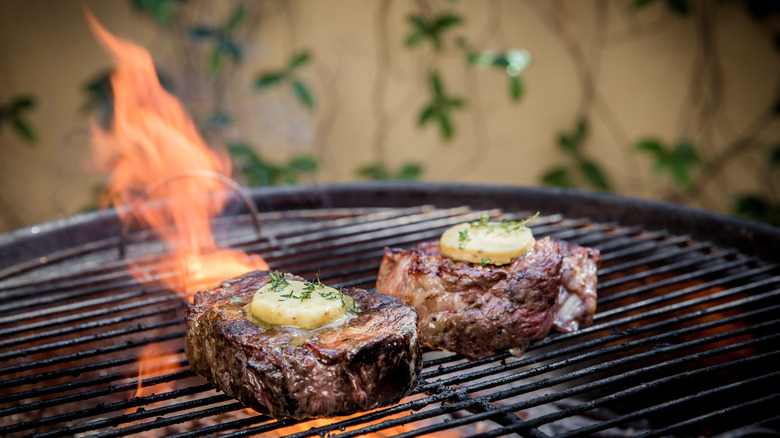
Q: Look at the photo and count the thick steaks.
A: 2